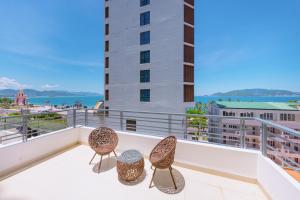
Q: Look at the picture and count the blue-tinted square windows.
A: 6